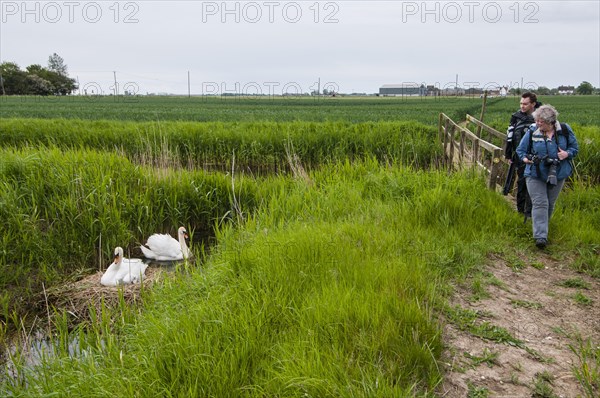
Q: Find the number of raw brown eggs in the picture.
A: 0